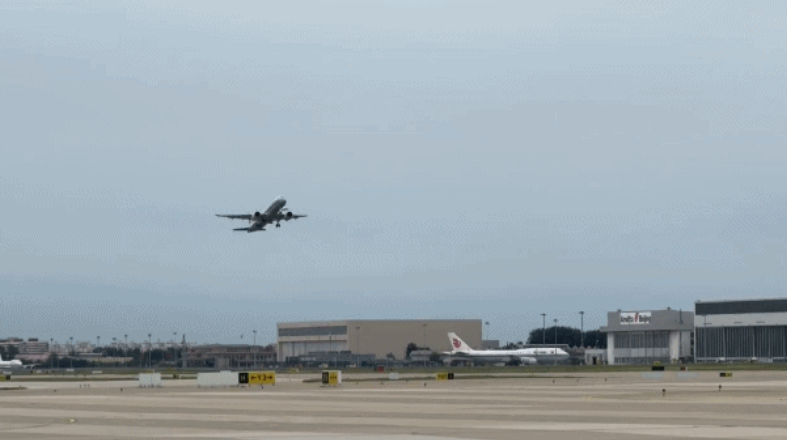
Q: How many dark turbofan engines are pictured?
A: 2